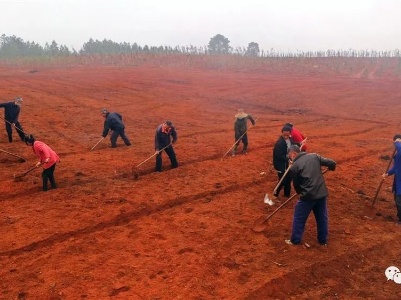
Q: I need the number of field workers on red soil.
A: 9